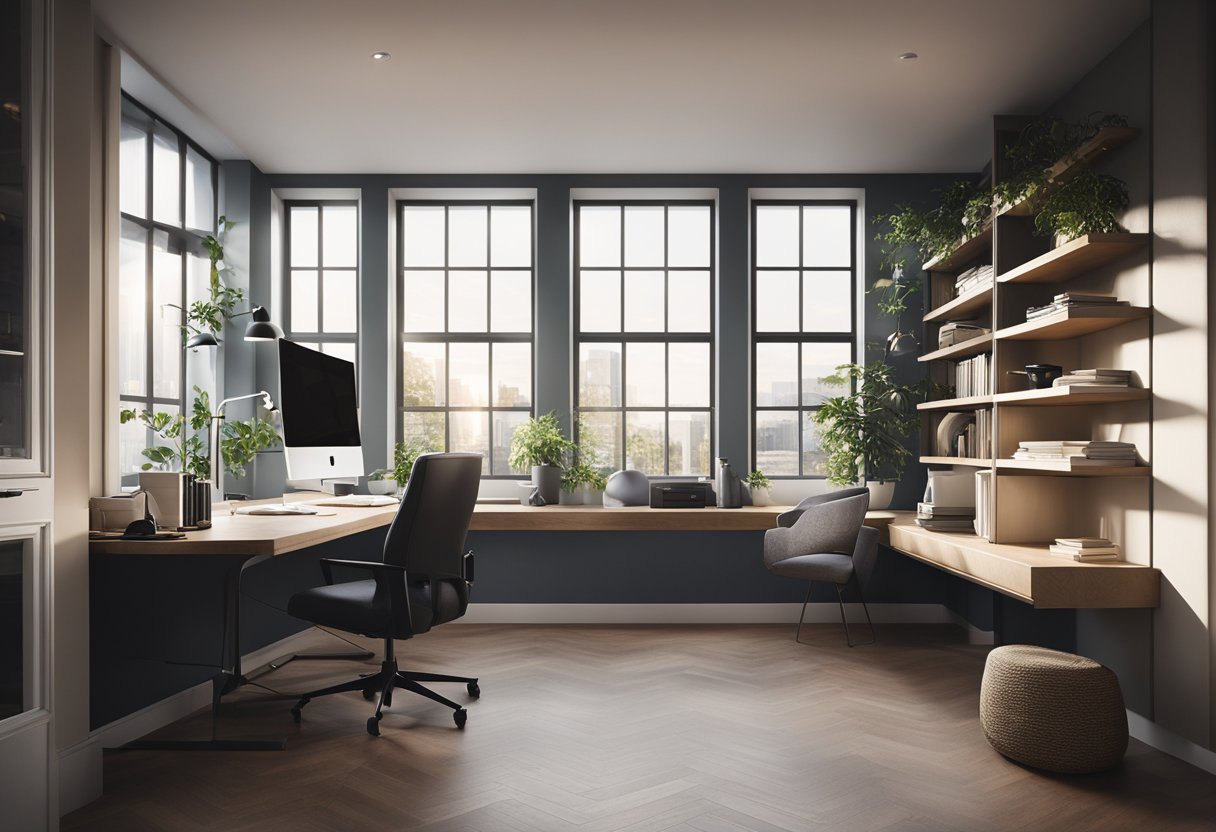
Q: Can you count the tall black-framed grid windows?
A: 5